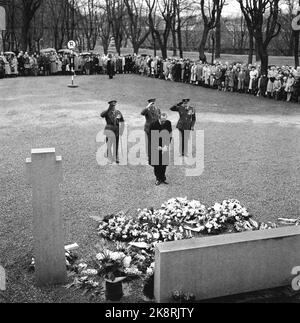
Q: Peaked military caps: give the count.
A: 3